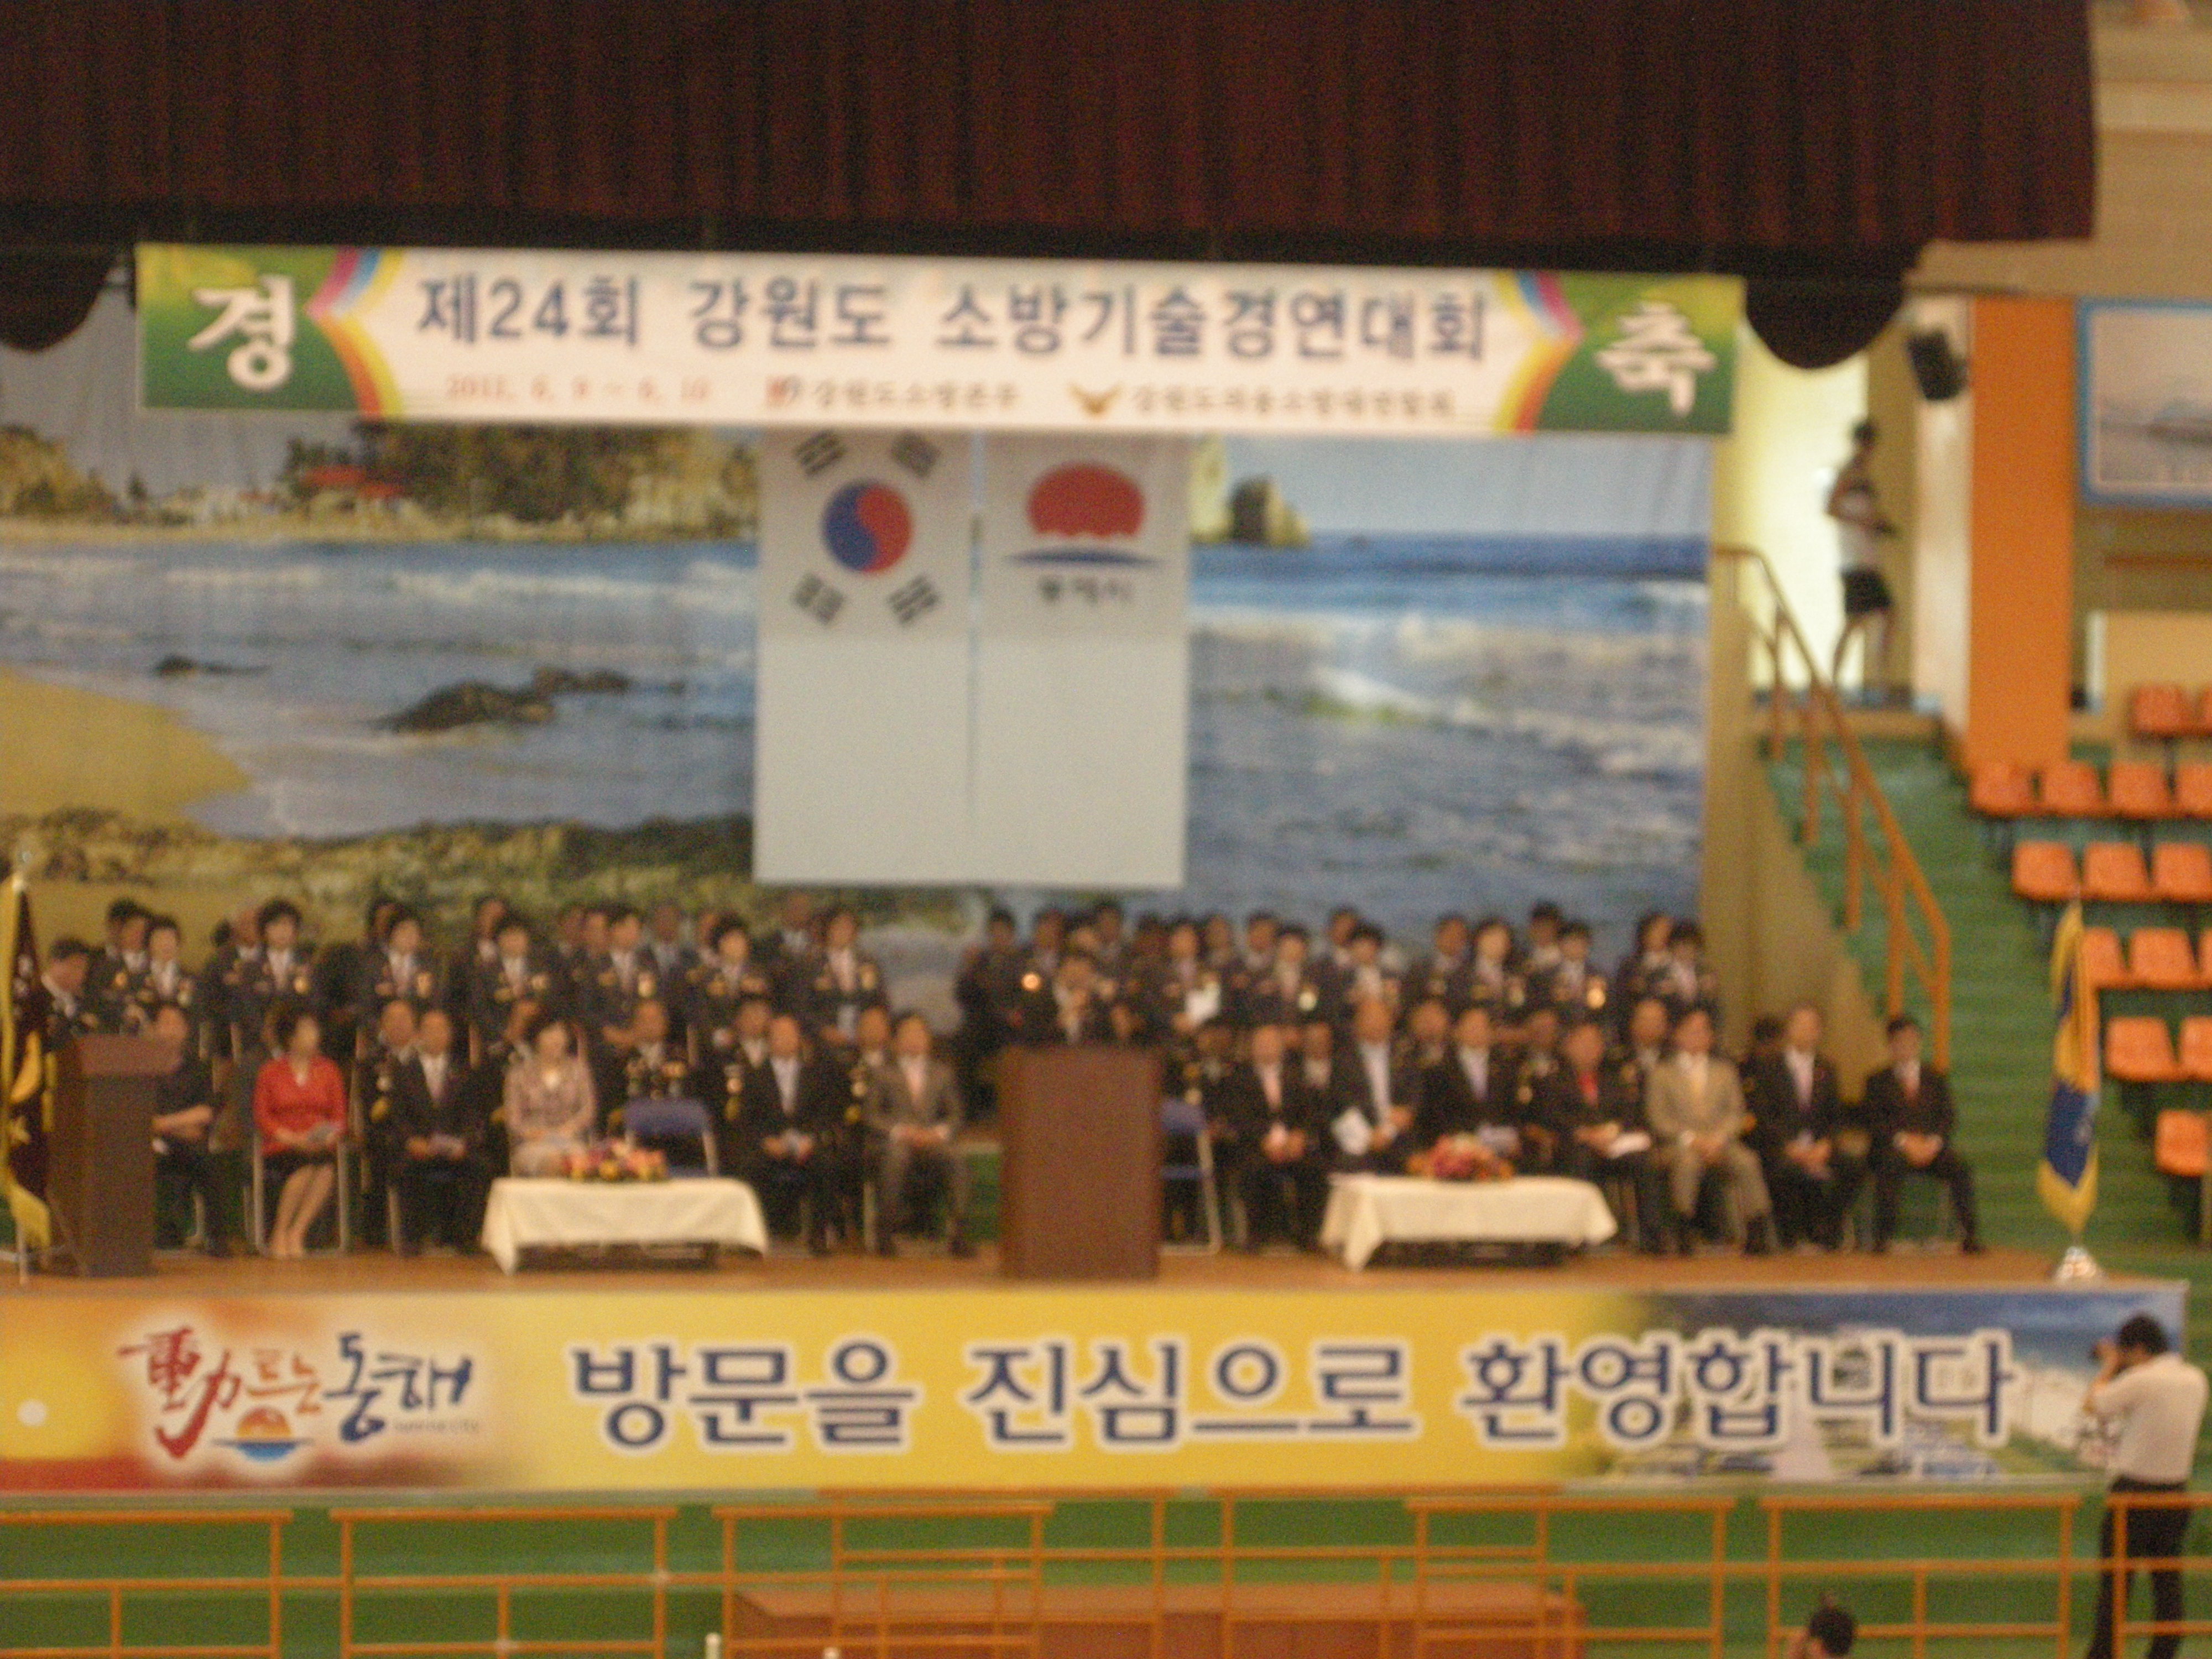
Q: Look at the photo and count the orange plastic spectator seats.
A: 15